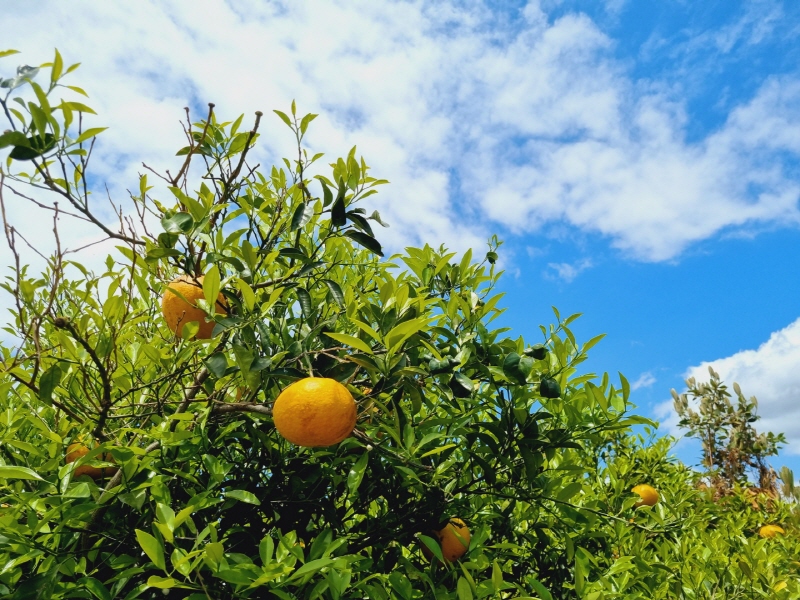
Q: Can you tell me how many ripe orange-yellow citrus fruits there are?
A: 6